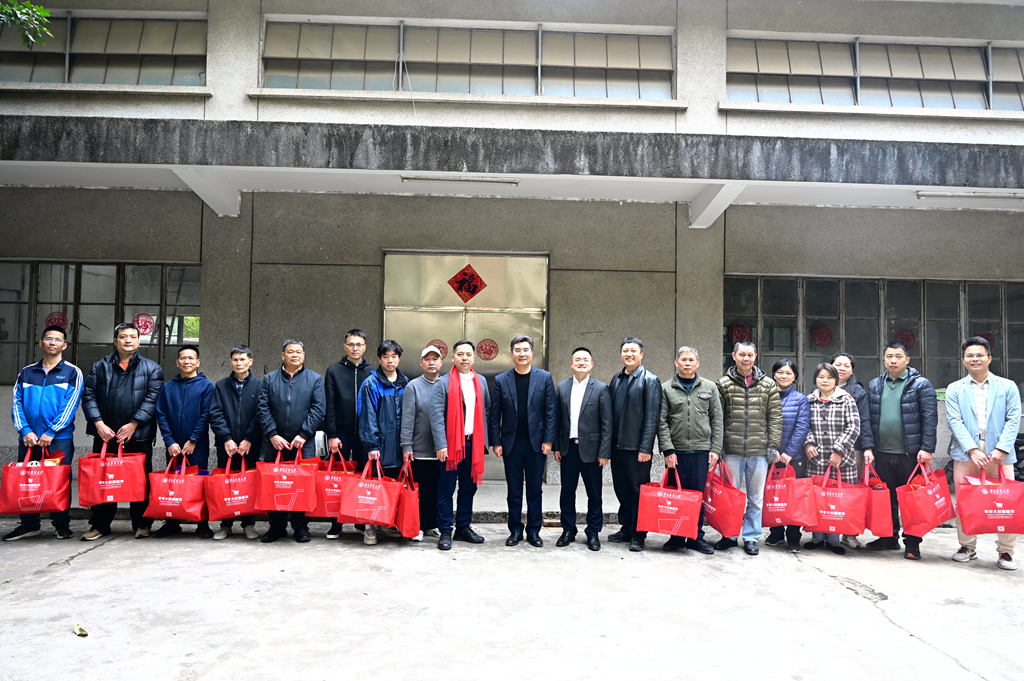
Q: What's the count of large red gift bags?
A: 15